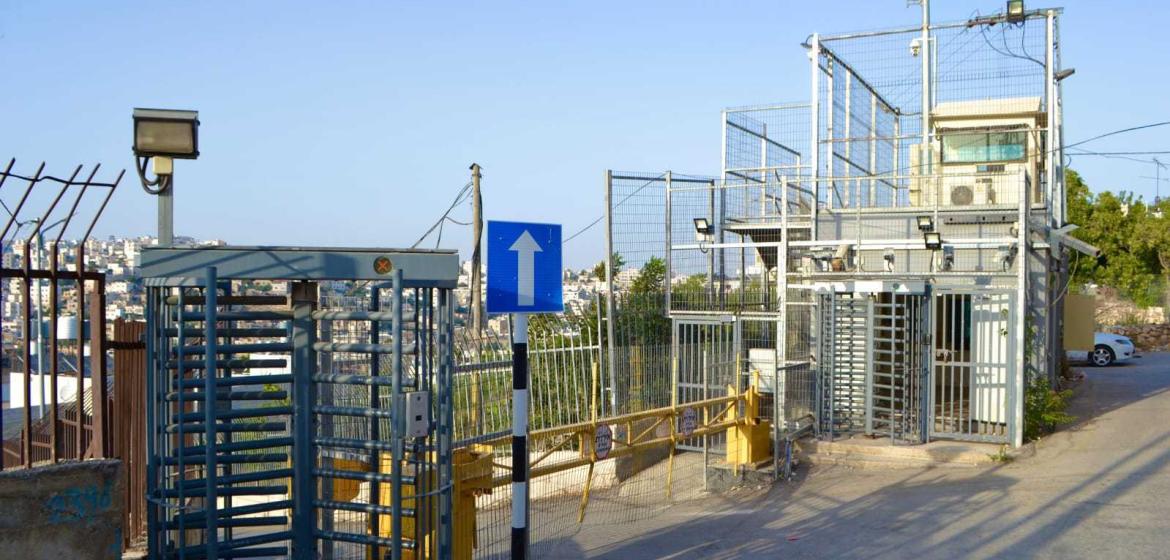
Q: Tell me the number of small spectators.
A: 0